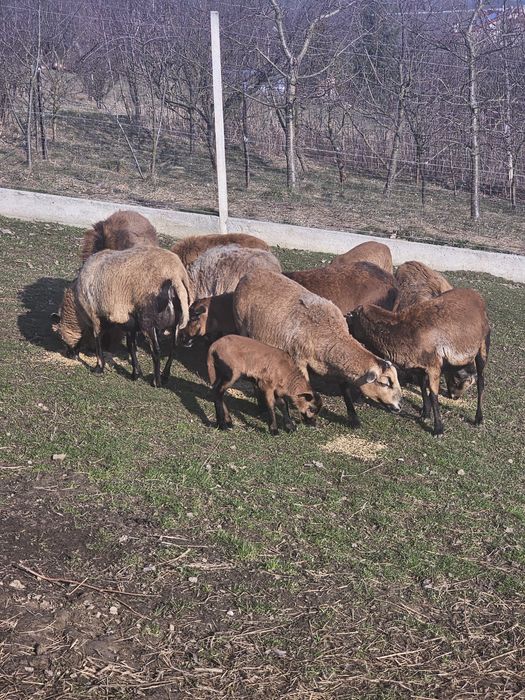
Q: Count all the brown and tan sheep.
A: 11